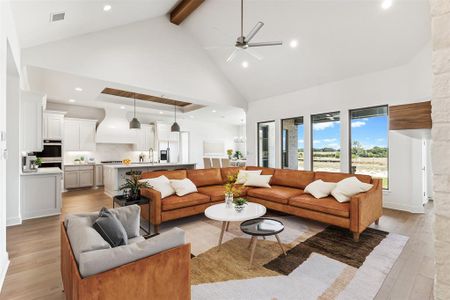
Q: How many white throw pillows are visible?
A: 6